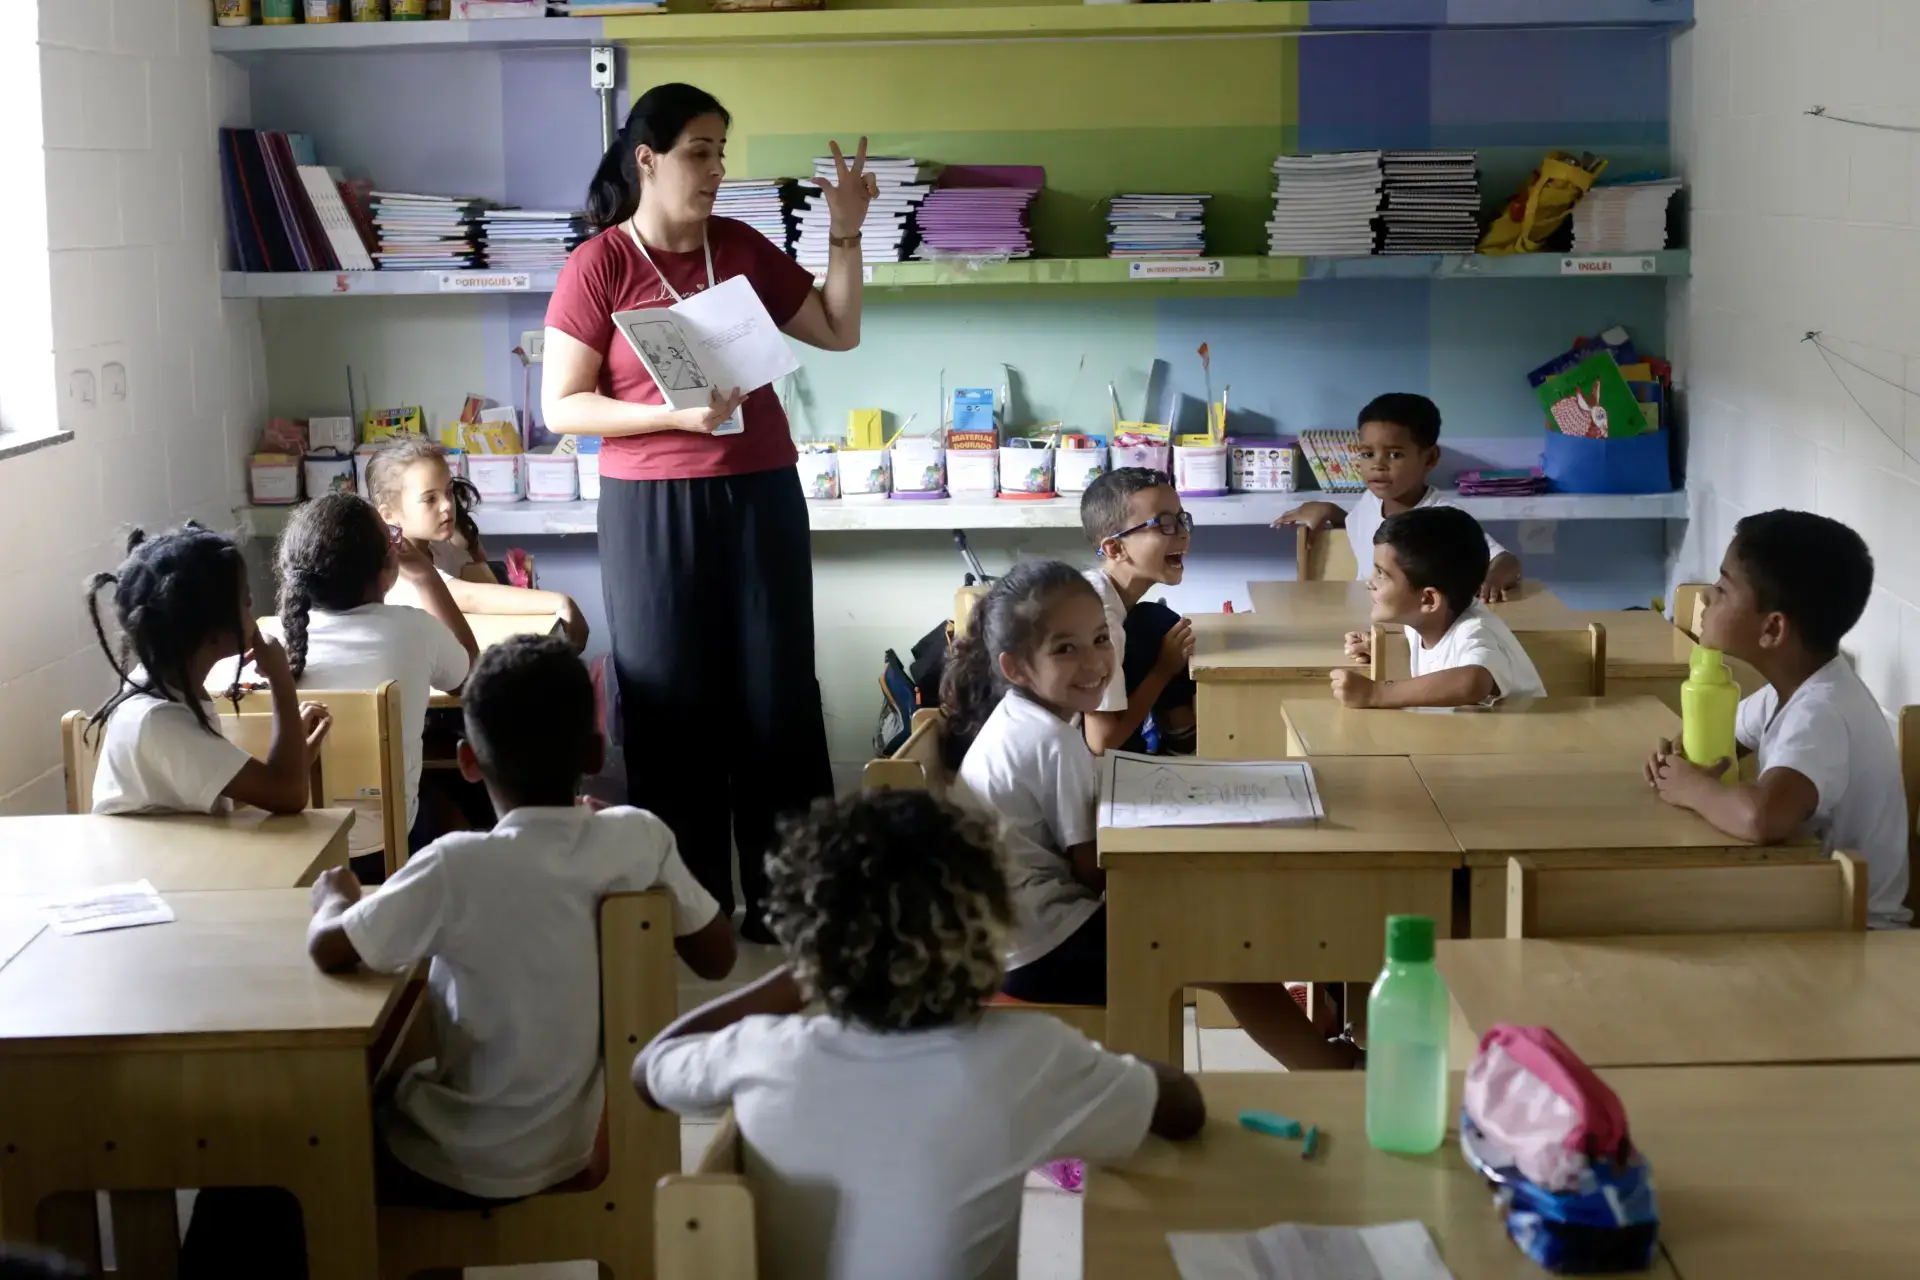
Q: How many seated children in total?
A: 10